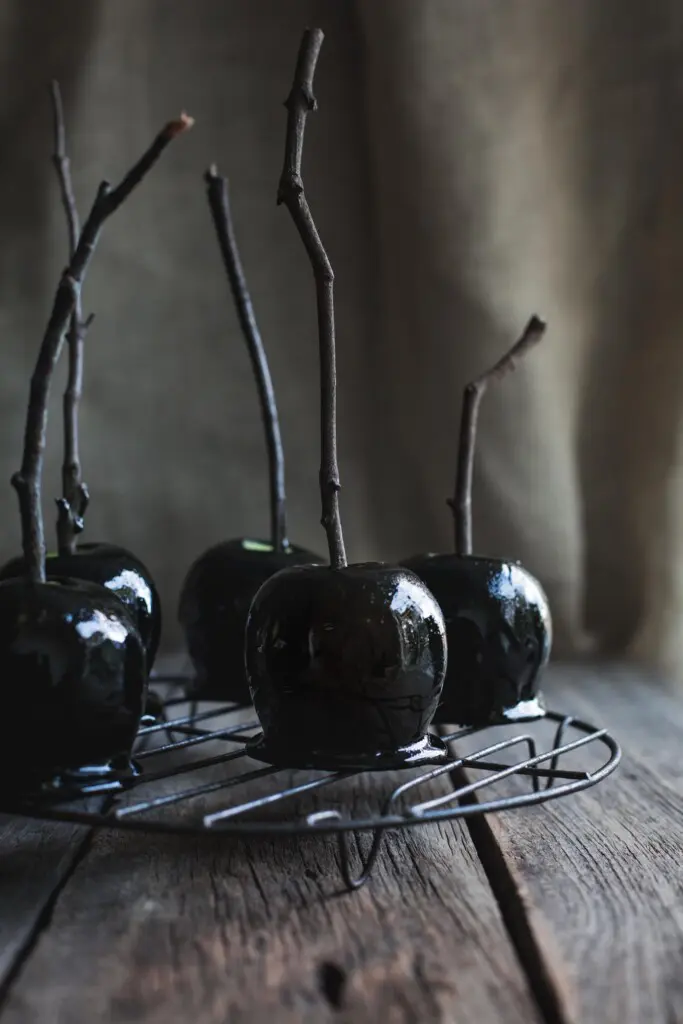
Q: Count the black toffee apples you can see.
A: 5